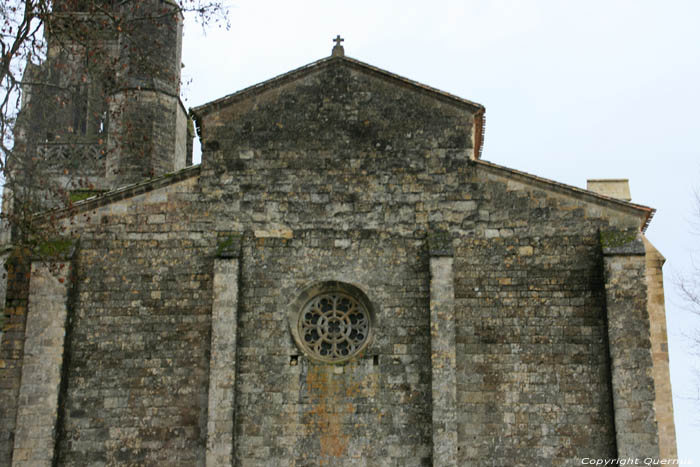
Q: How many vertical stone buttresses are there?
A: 4